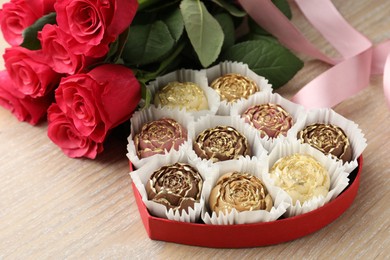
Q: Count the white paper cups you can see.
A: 9